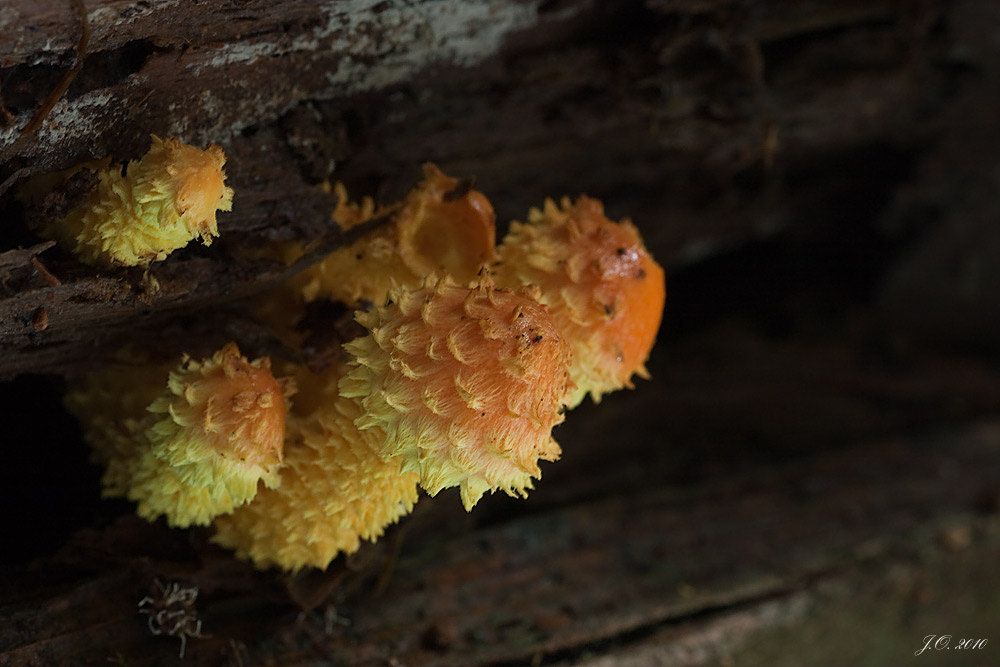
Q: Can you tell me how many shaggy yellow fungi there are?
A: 5